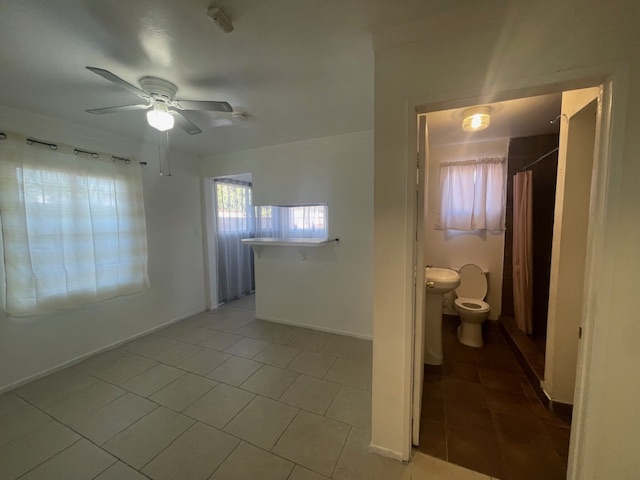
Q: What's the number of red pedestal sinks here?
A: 0